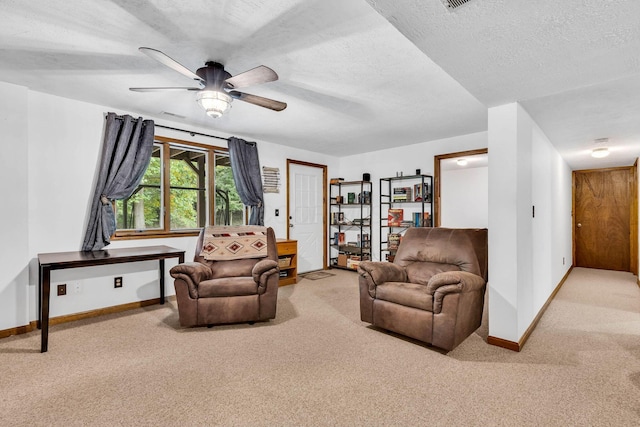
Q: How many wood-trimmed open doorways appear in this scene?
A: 1